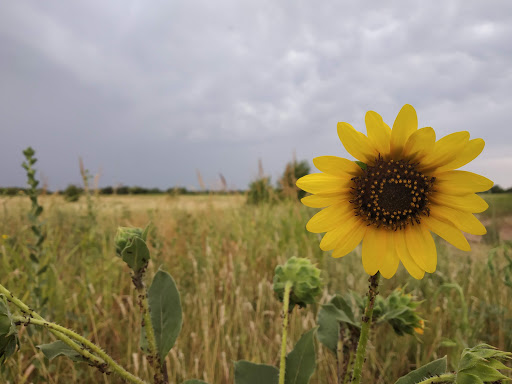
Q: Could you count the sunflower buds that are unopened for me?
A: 4